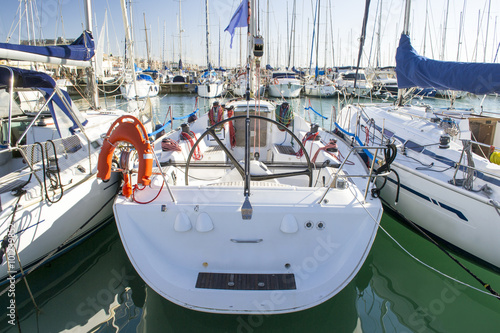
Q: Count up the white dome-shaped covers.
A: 3